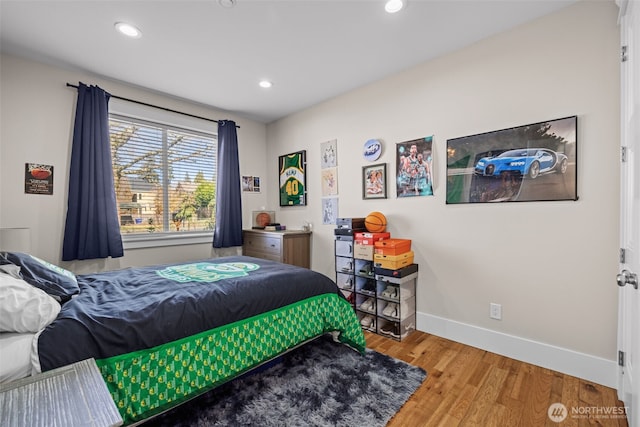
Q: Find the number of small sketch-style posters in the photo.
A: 3